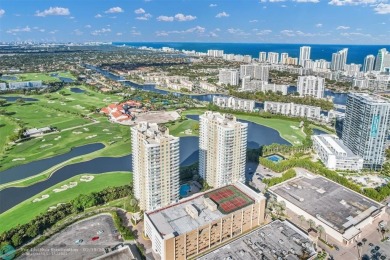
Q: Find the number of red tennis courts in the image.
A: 2